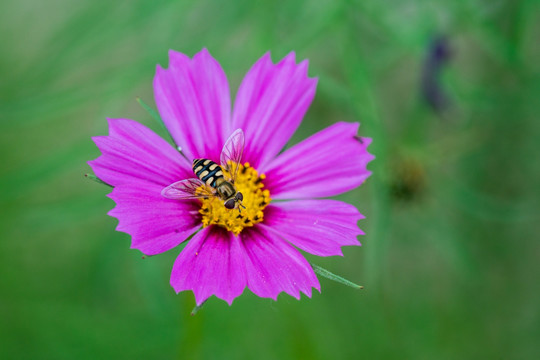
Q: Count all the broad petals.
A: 8